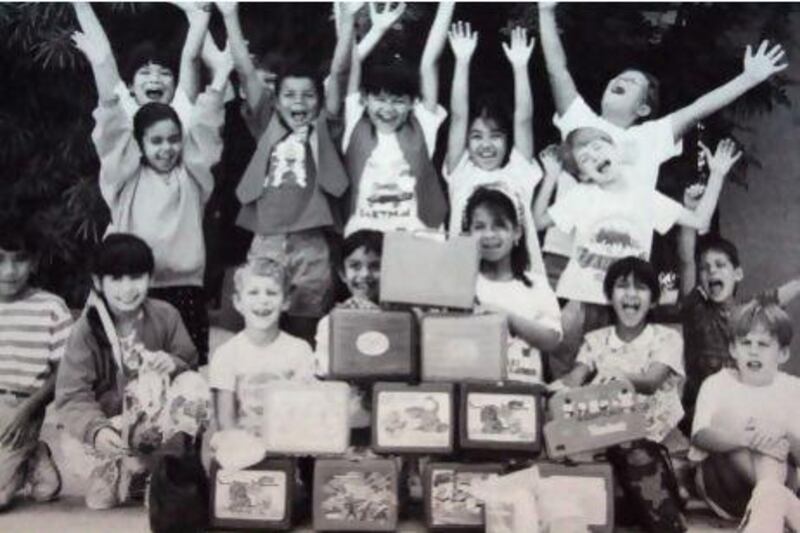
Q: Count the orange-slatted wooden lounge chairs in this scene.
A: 0